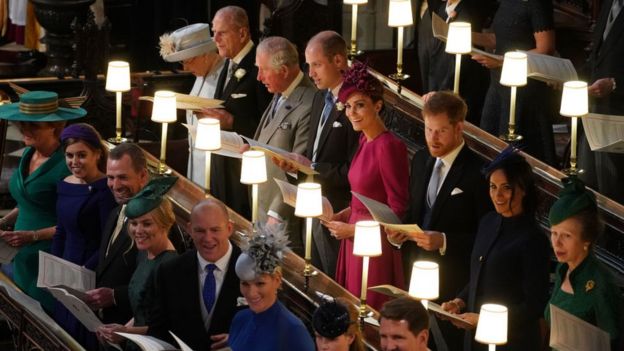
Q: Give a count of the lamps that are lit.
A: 13